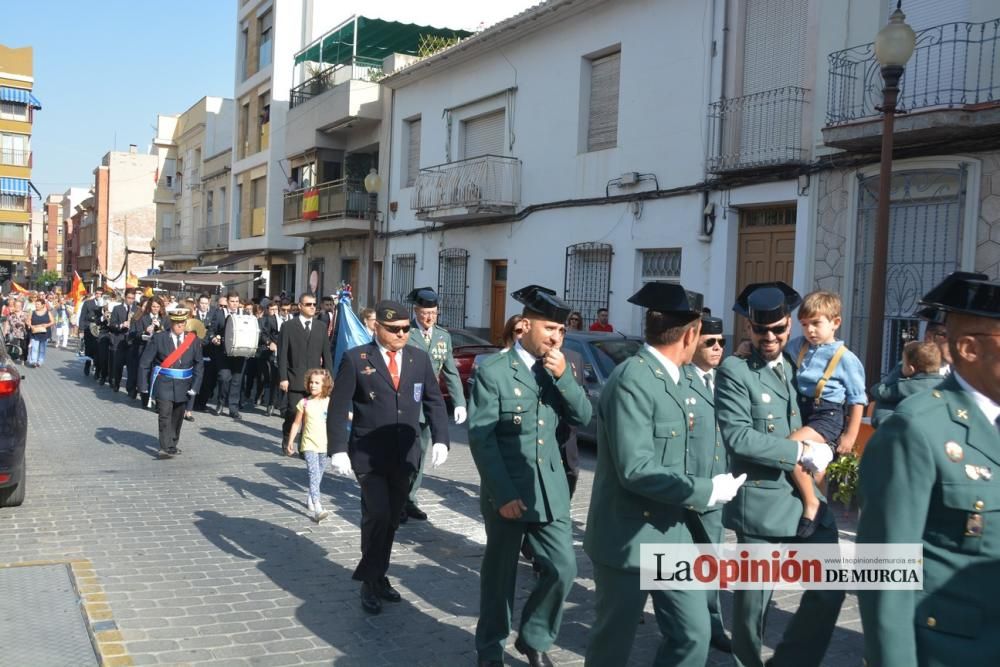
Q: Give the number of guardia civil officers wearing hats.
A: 7